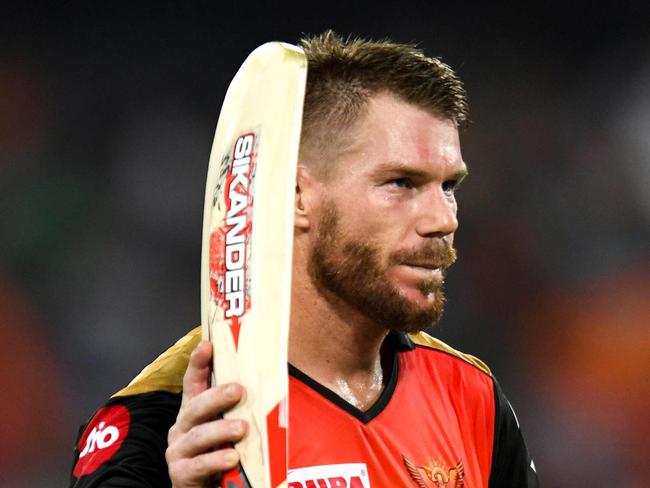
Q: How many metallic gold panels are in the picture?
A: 2